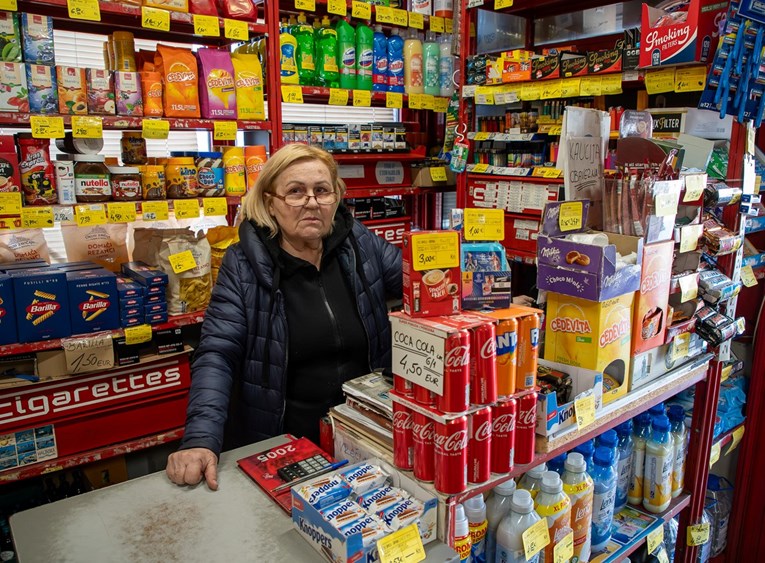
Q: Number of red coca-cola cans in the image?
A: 10